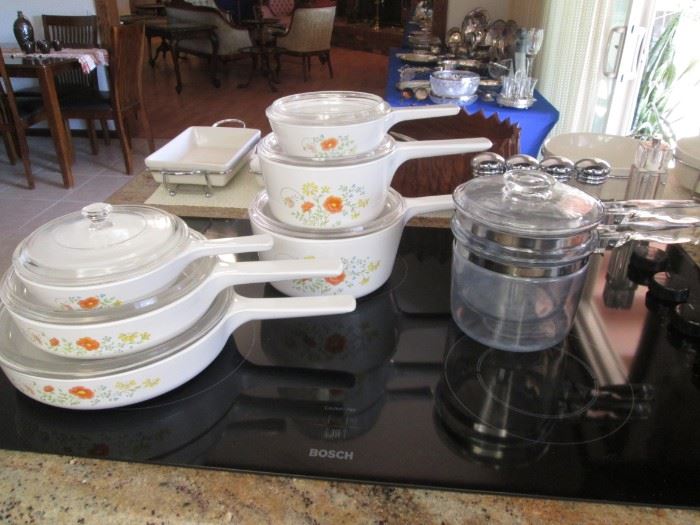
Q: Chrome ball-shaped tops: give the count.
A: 4